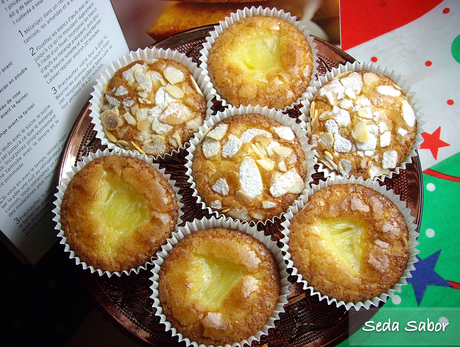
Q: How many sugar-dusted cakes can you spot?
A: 3